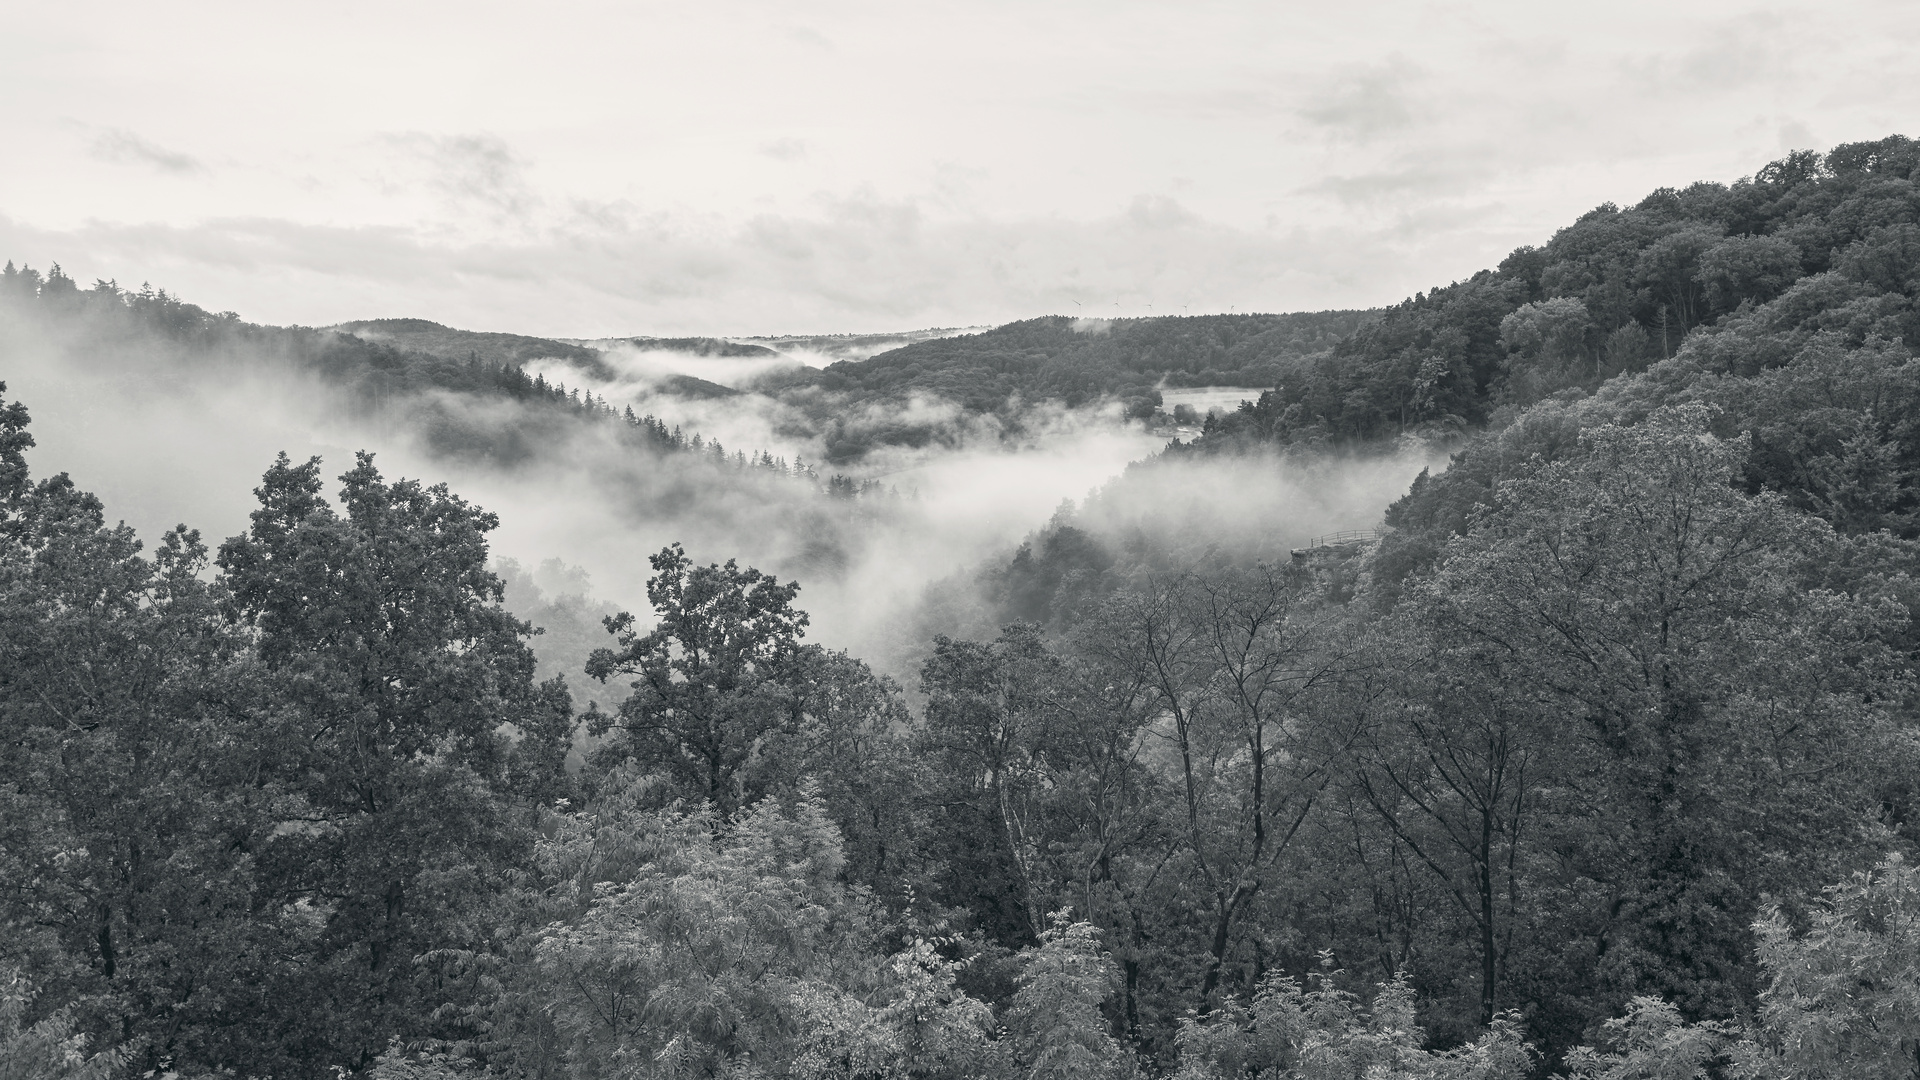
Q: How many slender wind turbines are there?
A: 5